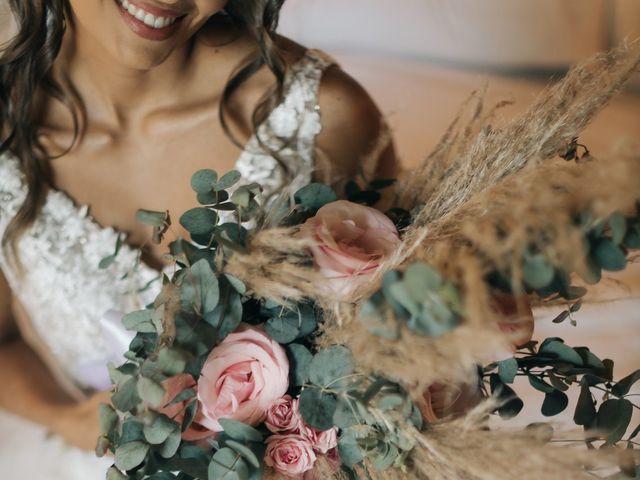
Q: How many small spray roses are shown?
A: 3